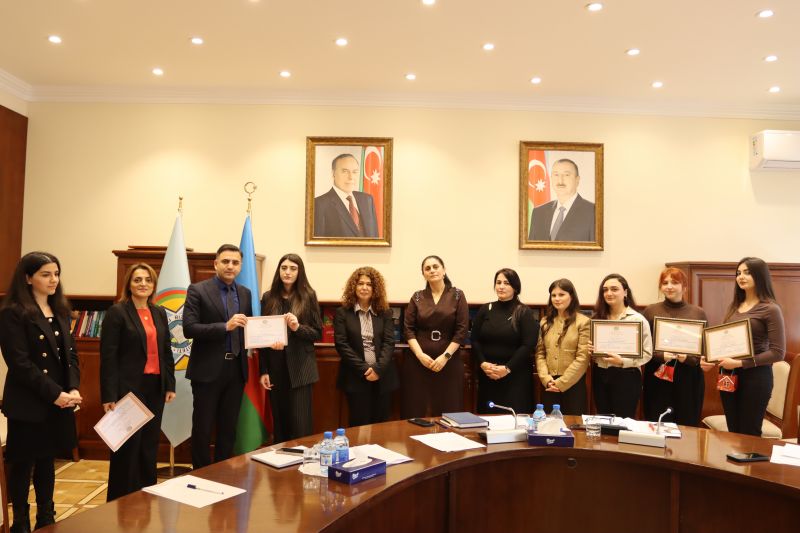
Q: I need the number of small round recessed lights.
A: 15